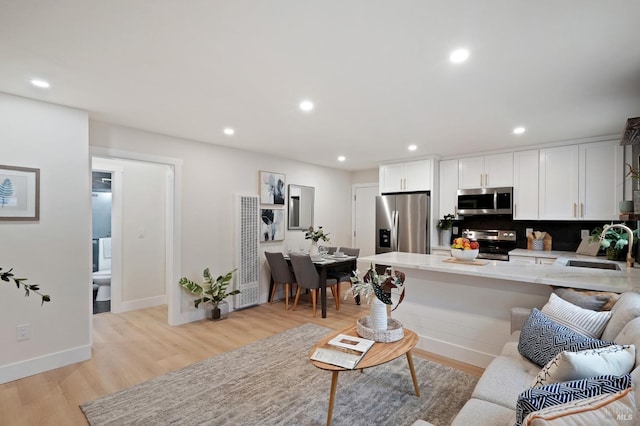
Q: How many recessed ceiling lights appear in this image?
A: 7